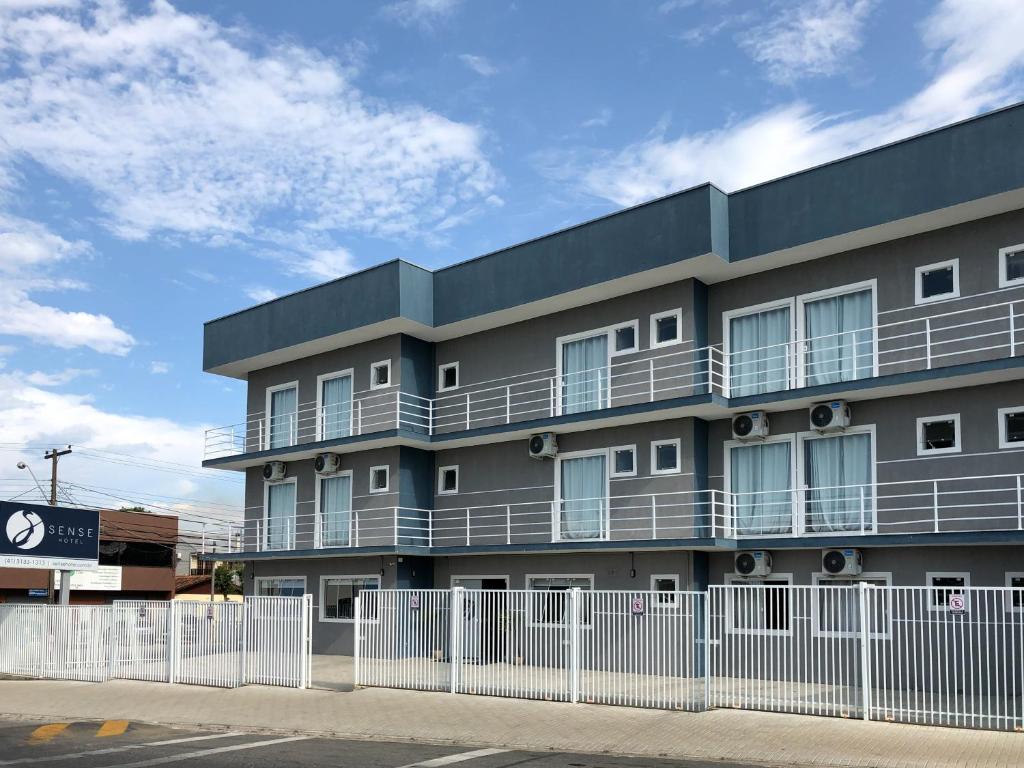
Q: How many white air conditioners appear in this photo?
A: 7